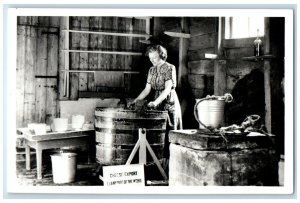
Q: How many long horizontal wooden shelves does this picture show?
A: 3